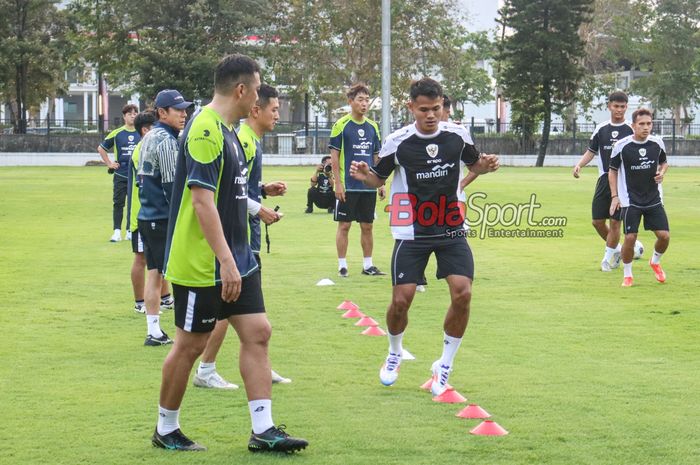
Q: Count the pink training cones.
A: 8